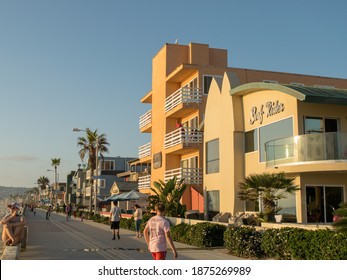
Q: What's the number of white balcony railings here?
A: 6